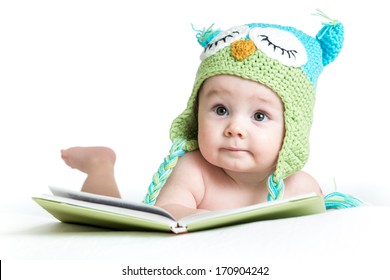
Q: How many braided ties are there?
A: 2